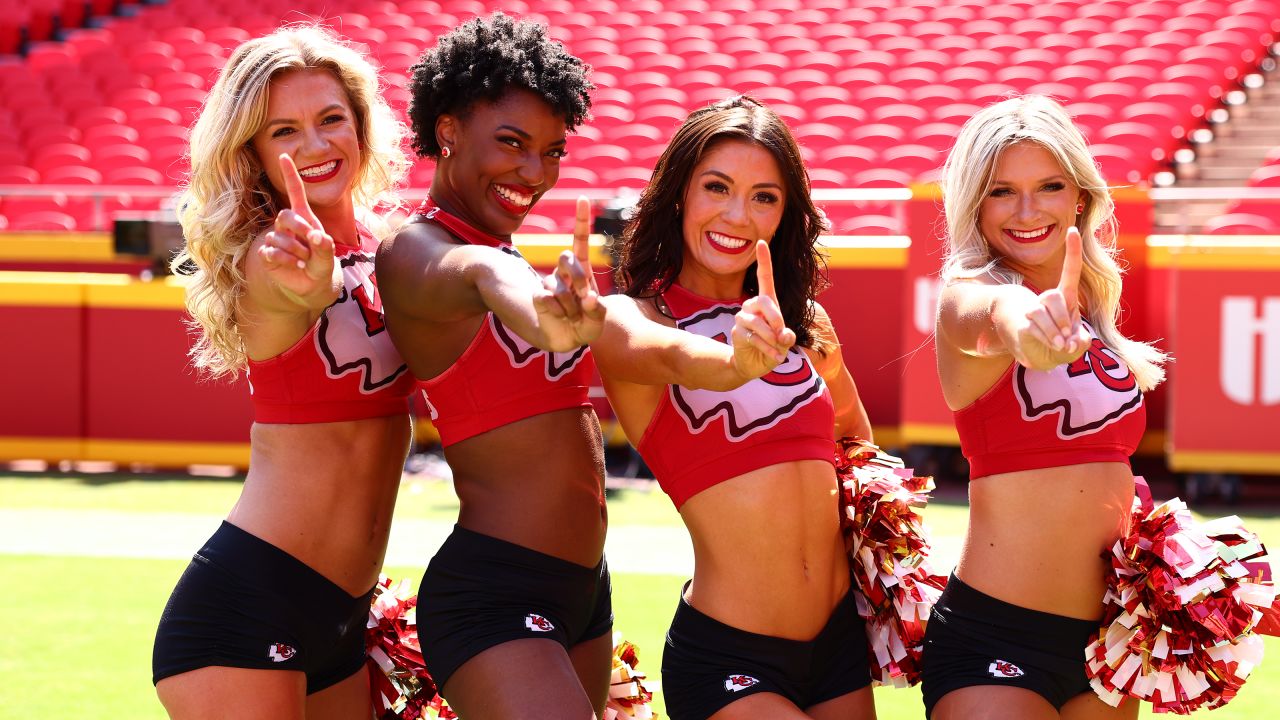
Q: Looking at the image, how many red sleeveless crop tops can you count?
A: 4